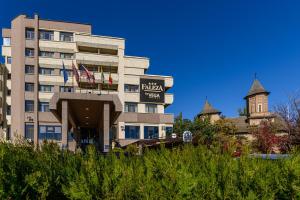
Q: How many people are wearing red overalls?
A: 0